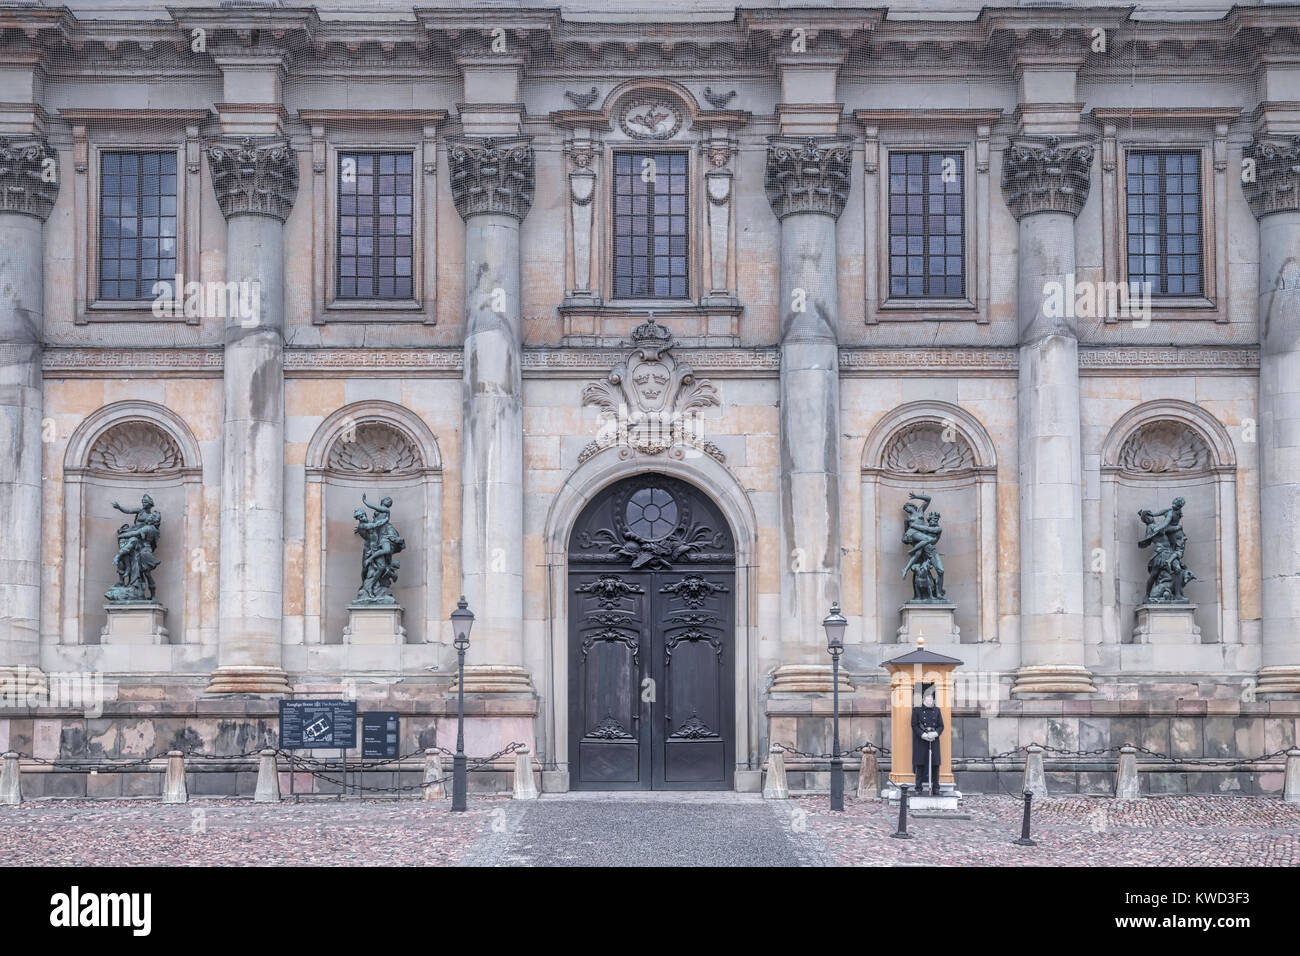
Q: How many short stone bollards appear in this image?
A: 10